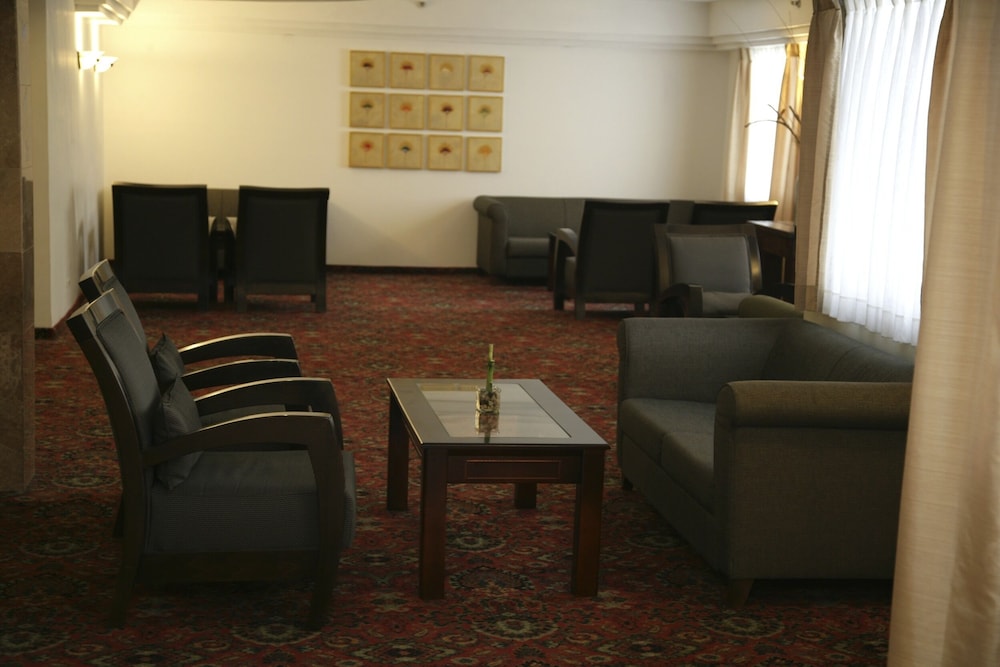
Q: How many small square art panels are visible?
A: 12